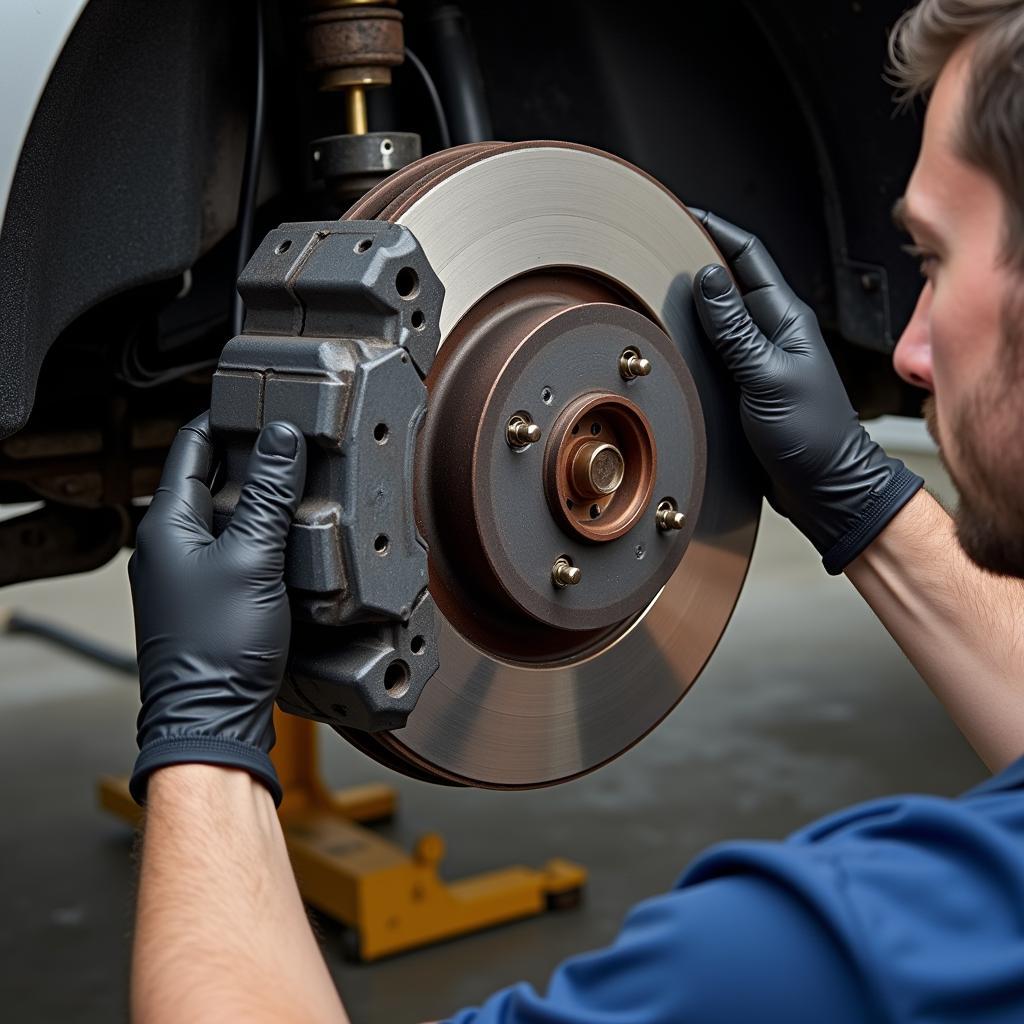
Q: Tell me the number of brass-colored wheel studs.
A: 4